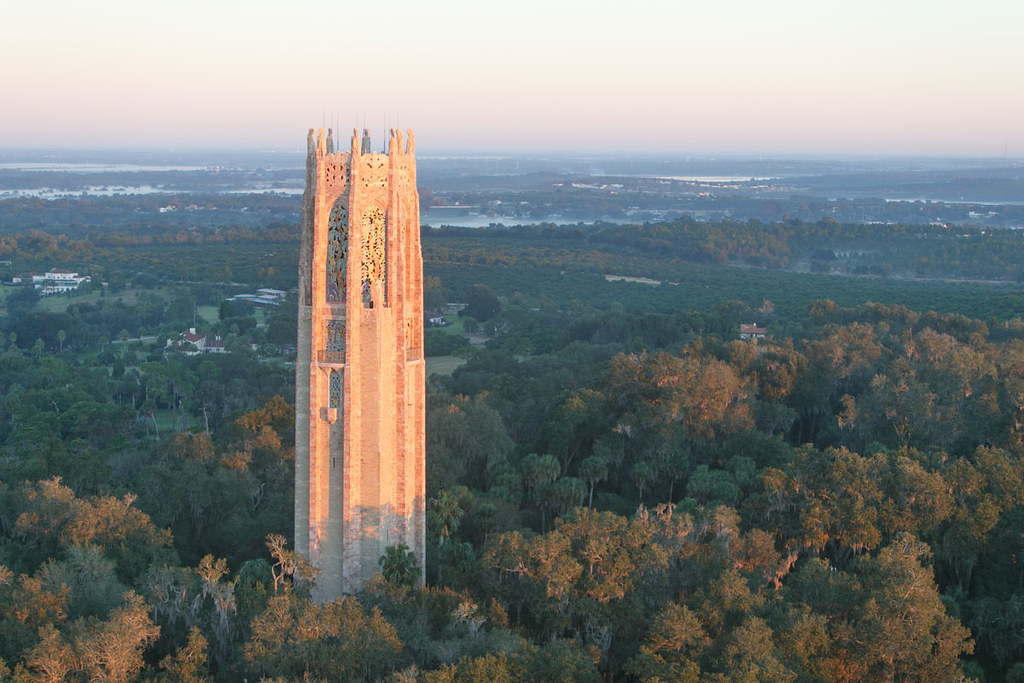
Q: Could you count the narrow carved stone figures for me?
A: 8